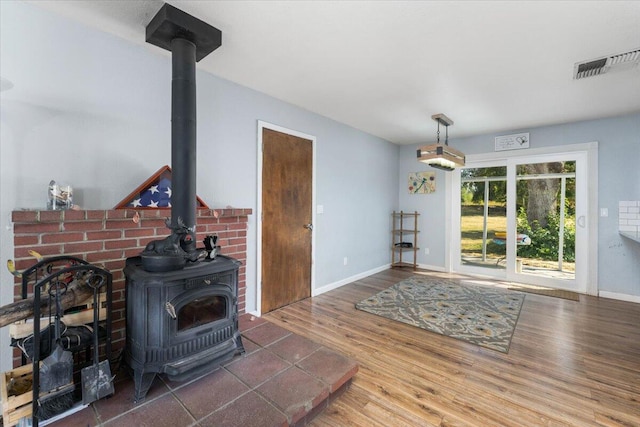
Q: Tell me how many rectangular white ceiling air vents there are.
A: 1